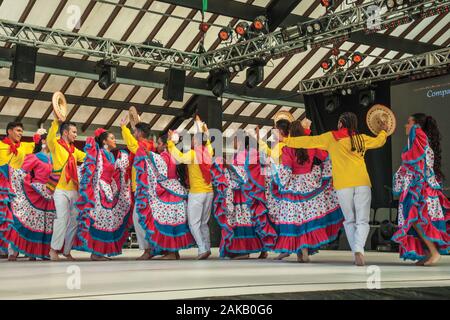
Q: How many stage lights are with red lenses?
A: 7